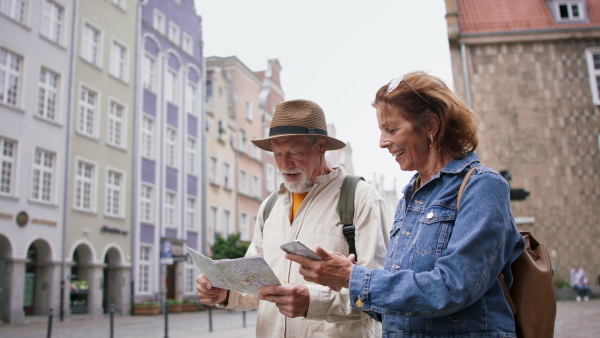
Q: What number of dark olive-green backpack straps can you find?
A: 2